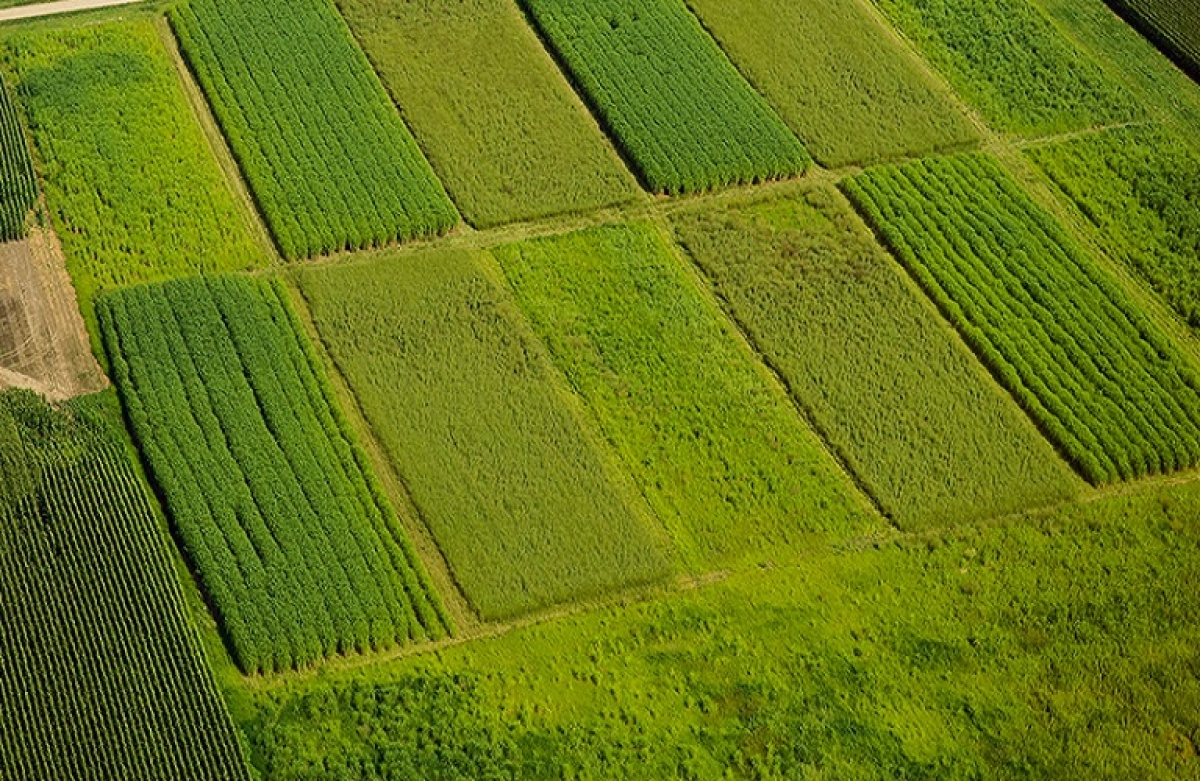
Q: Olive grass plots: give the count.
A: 4